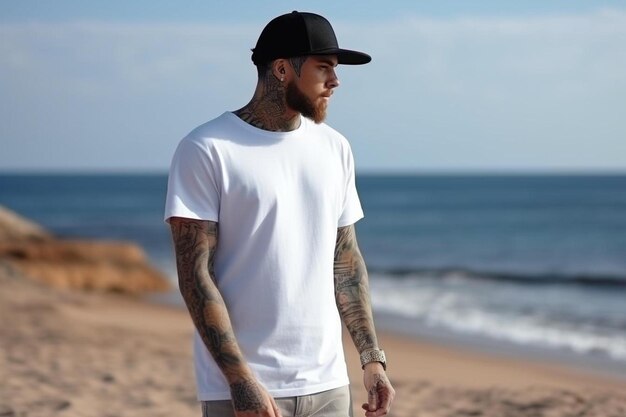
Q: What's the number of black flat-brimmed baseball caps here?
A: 1